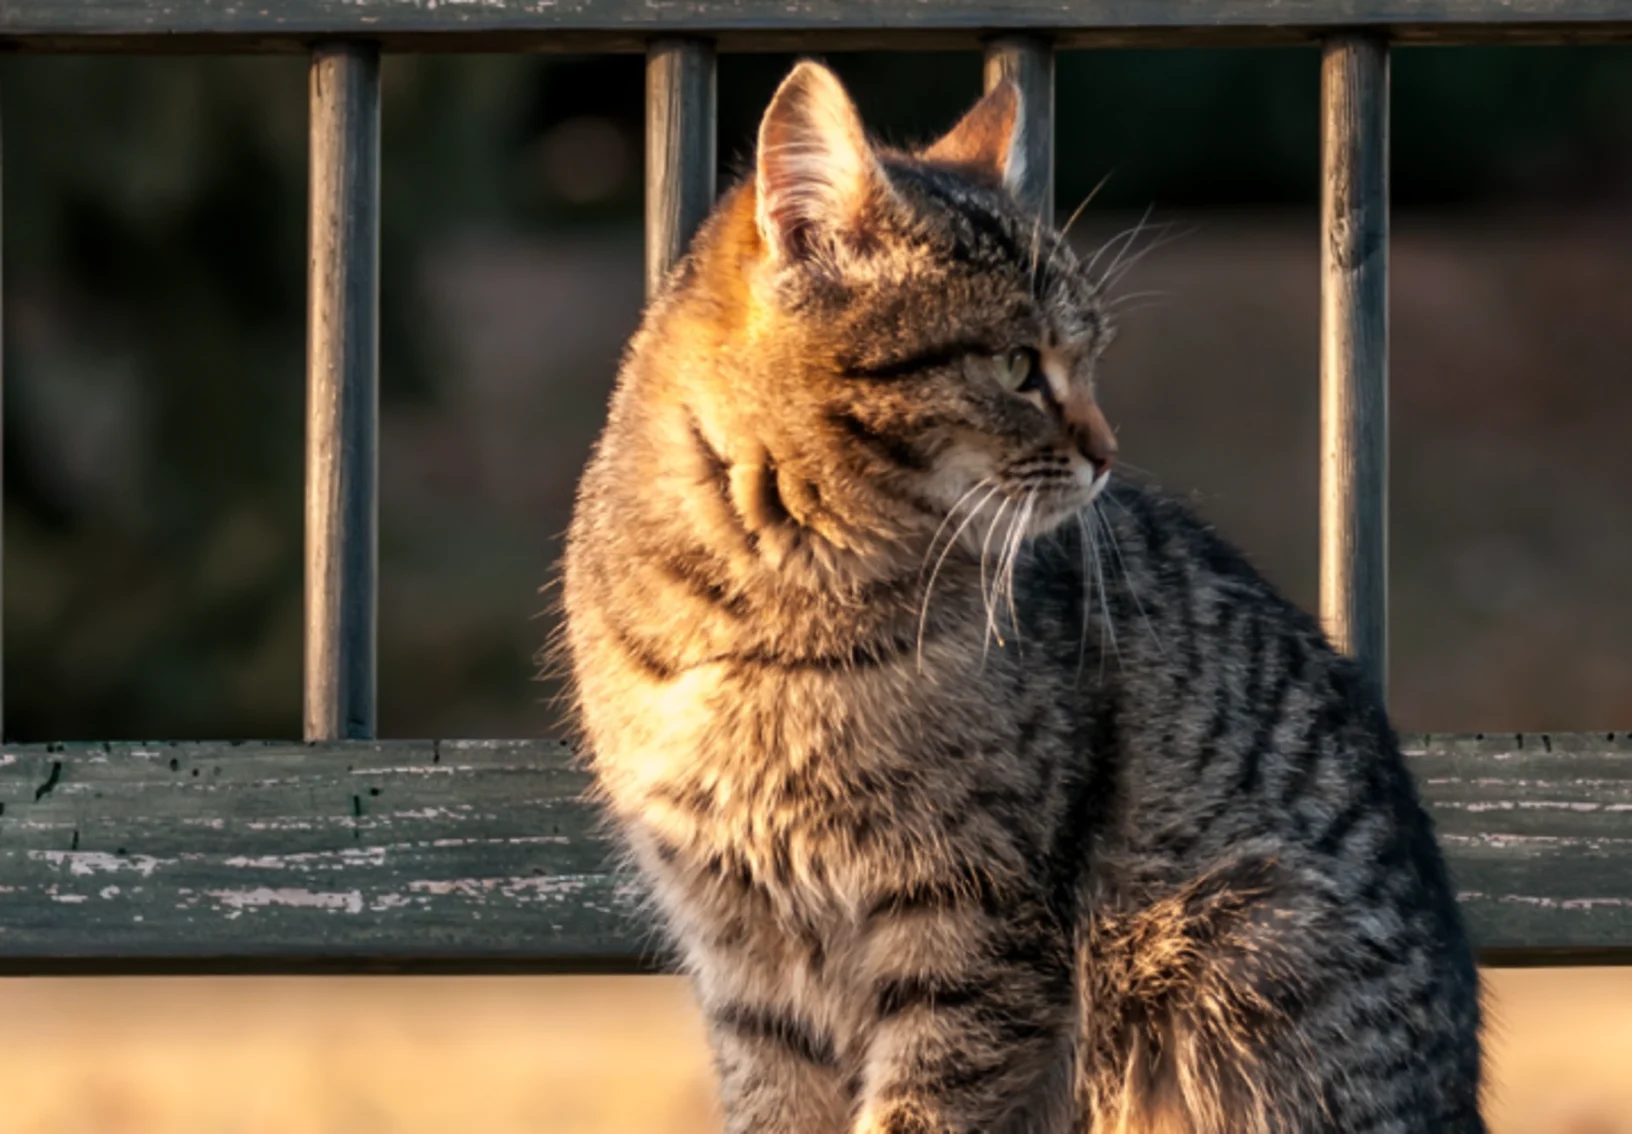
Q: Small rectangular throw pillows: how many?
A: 0